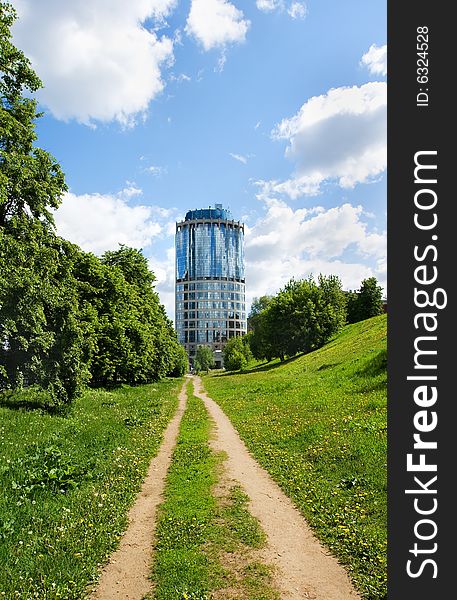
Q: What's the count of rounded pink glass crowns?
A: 0